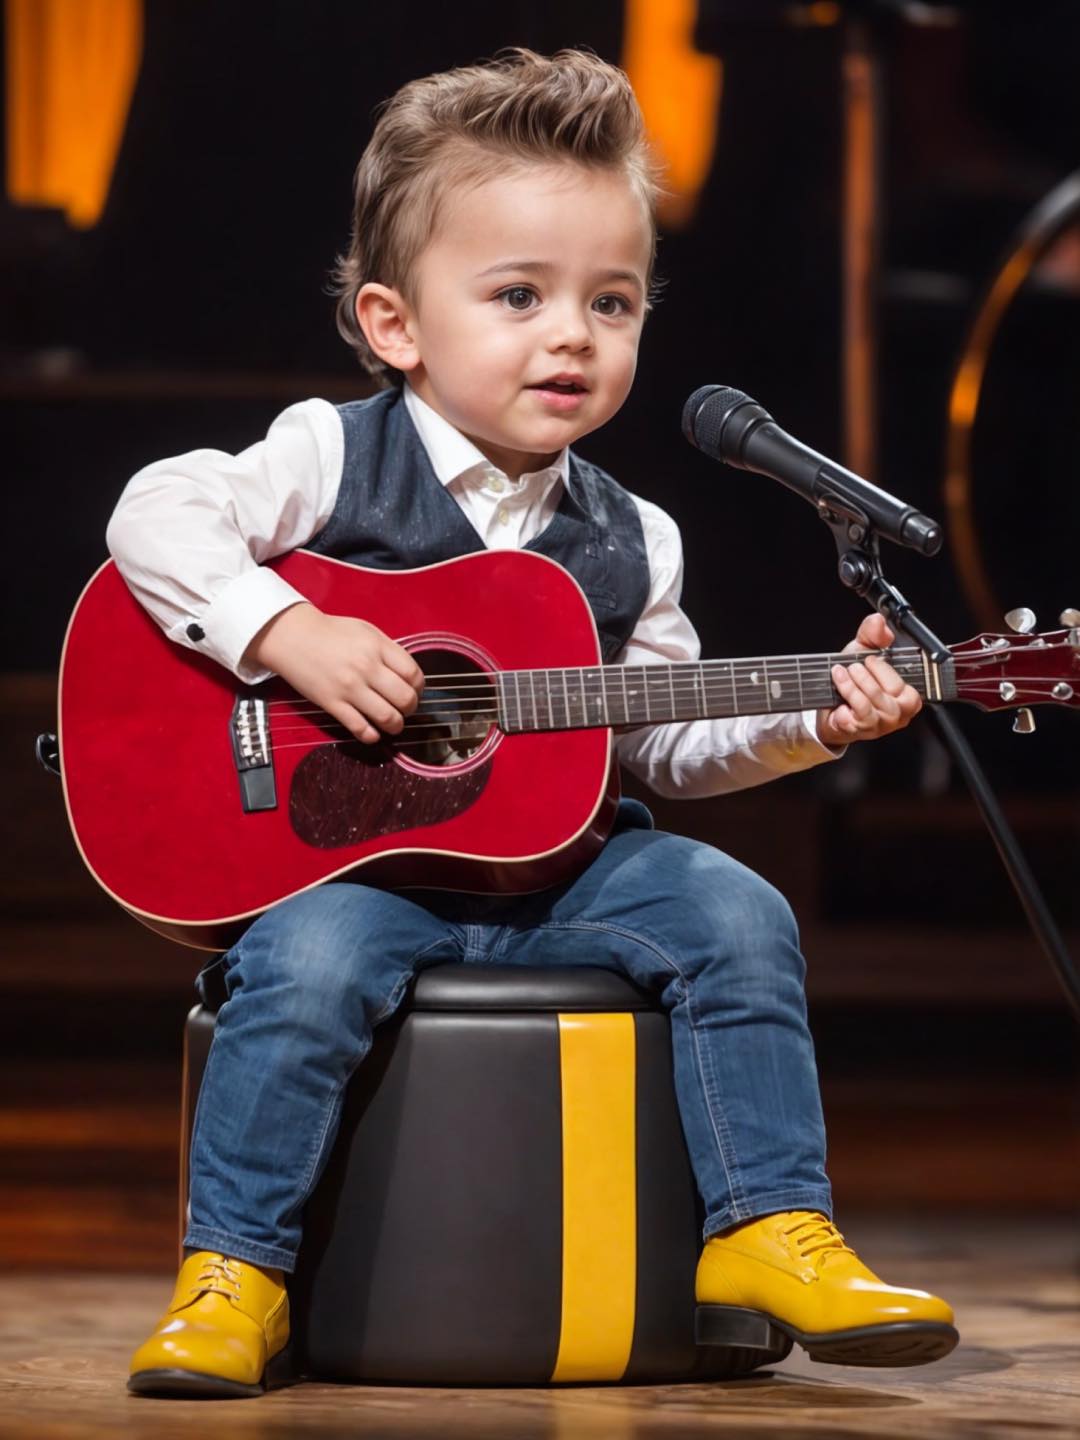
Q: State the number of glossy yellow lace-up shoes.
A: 2